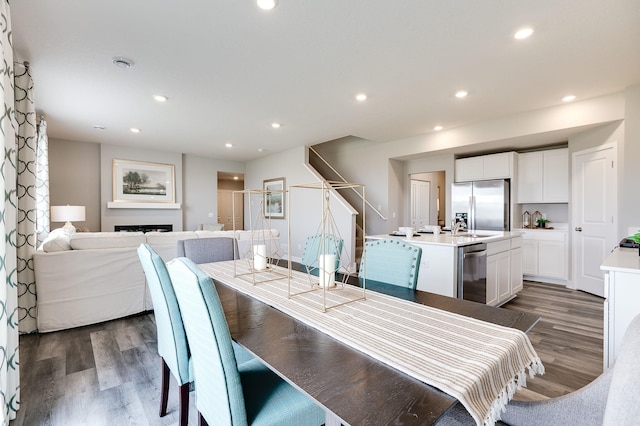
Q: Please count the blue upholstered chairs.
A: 4